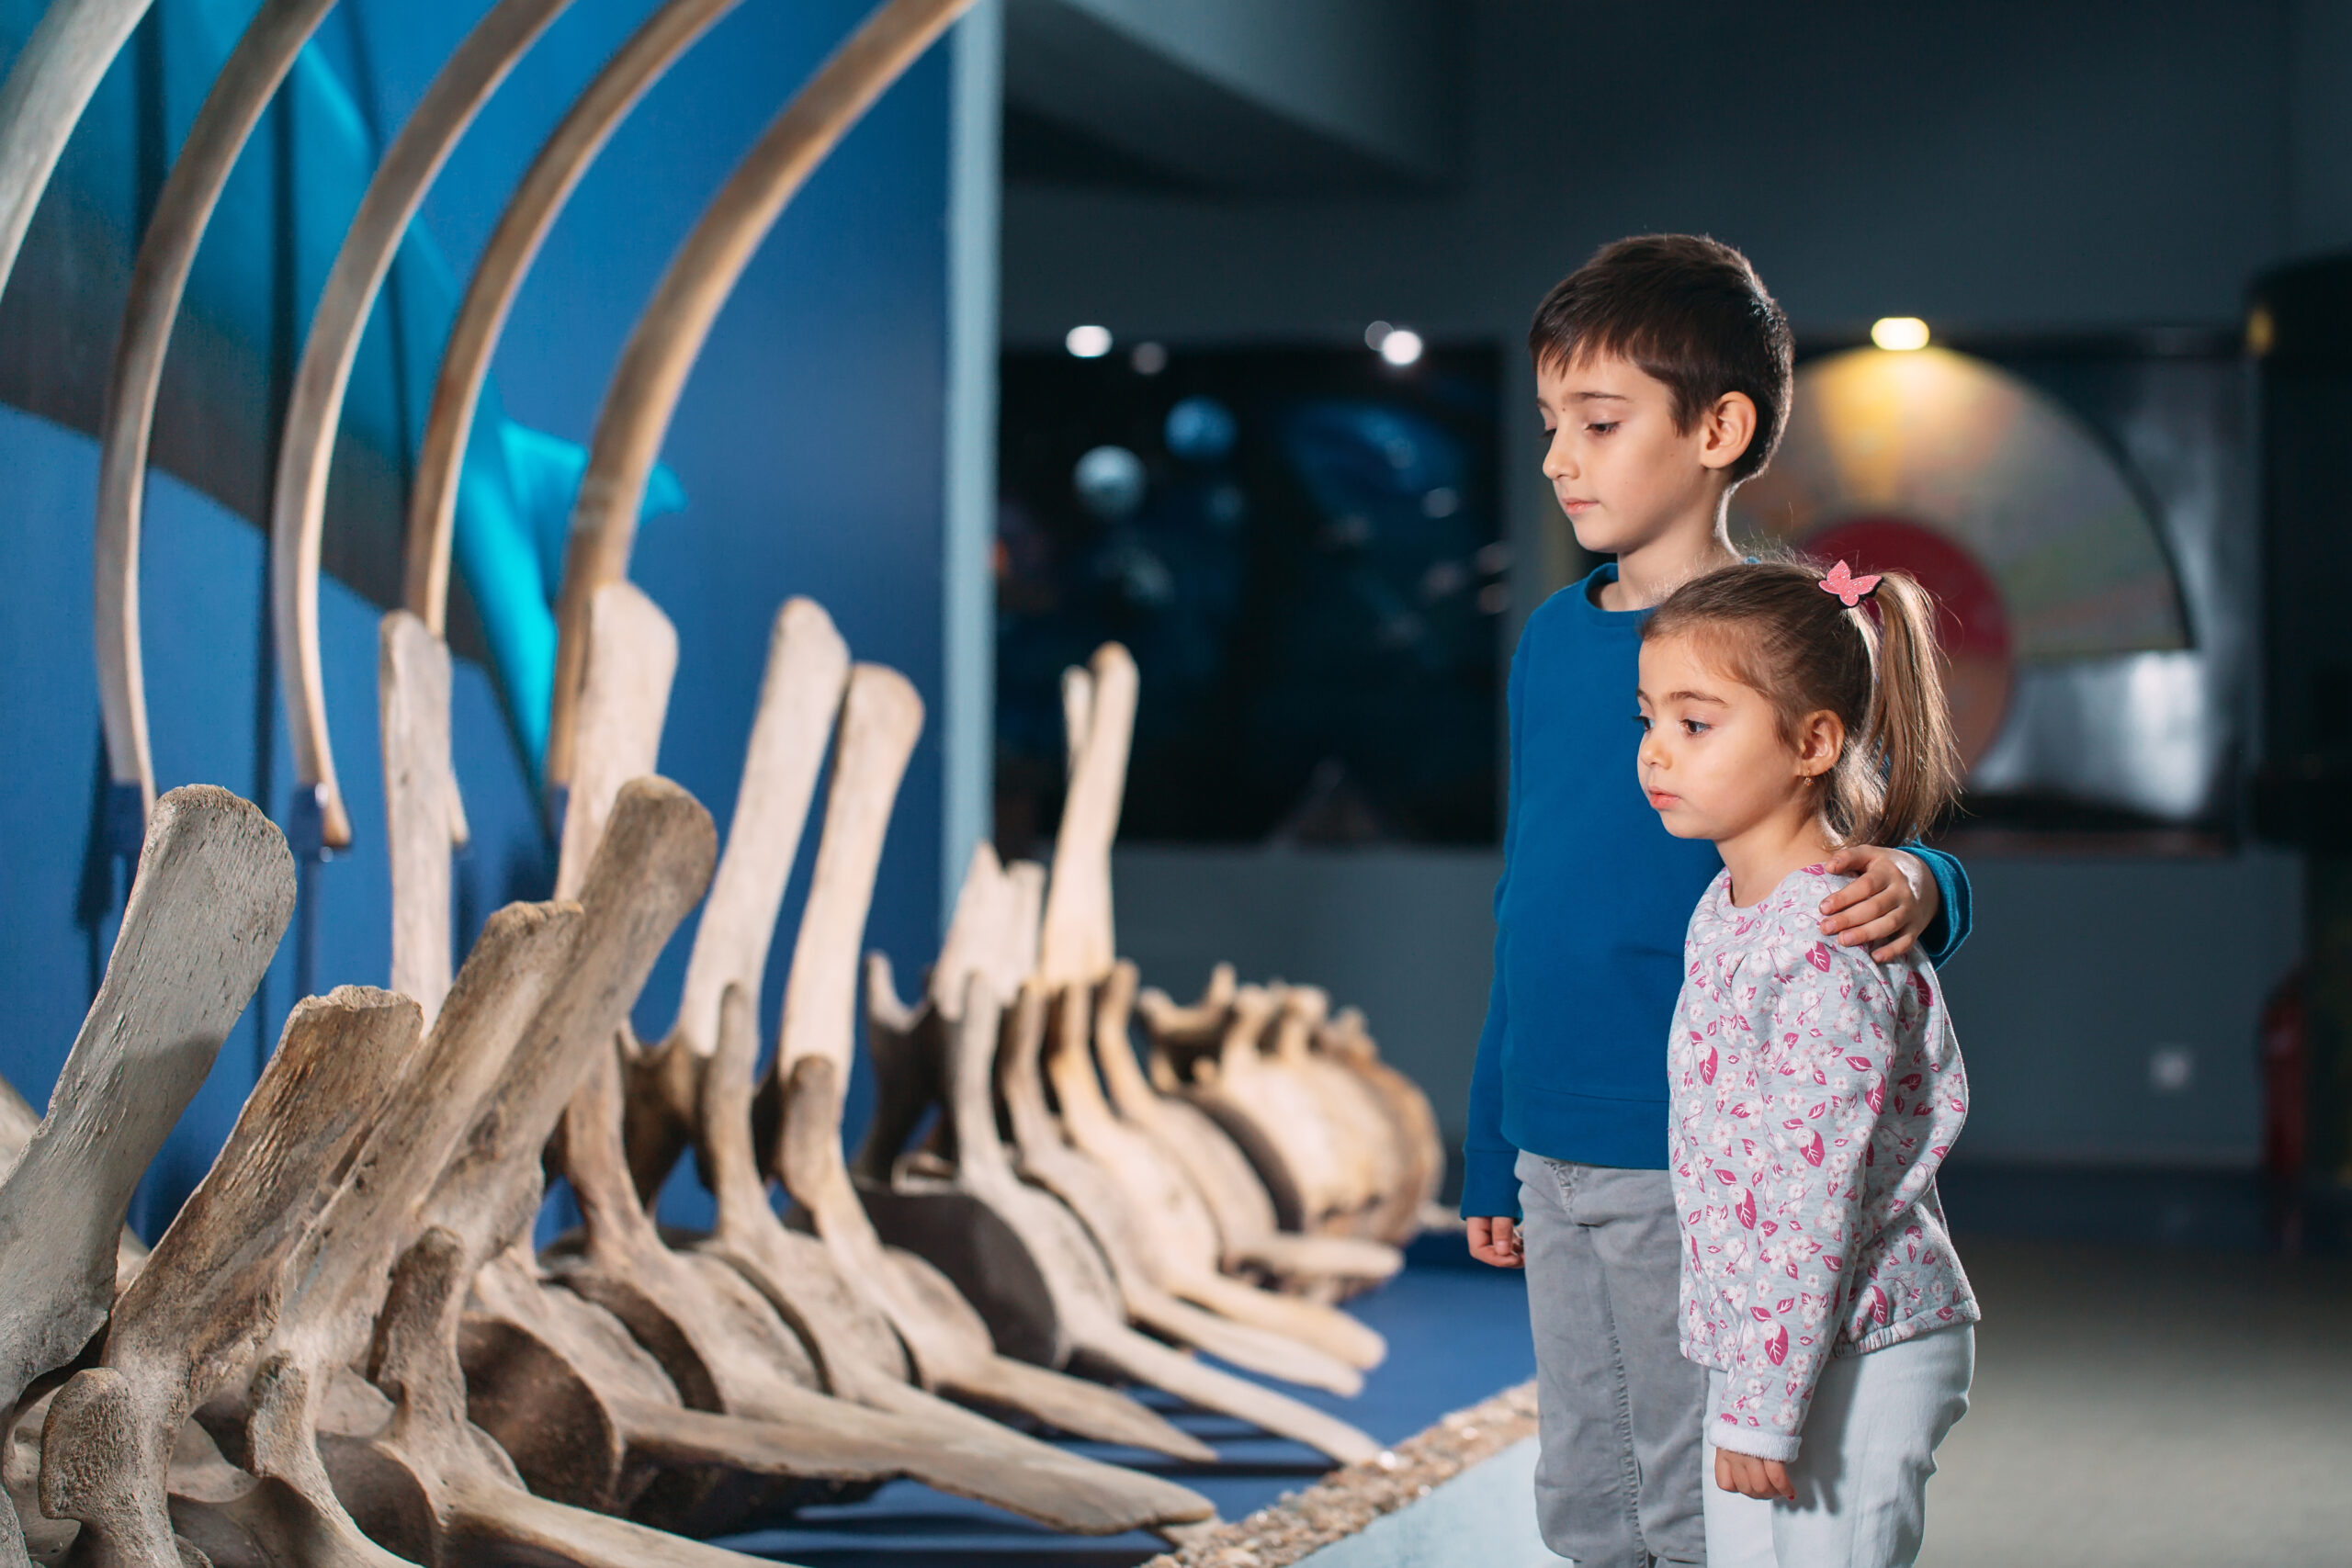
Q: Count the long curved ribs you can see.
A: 5